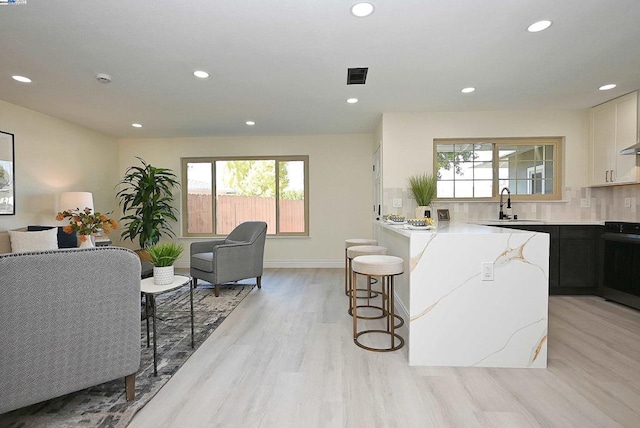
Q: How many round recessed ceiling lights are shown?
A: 9